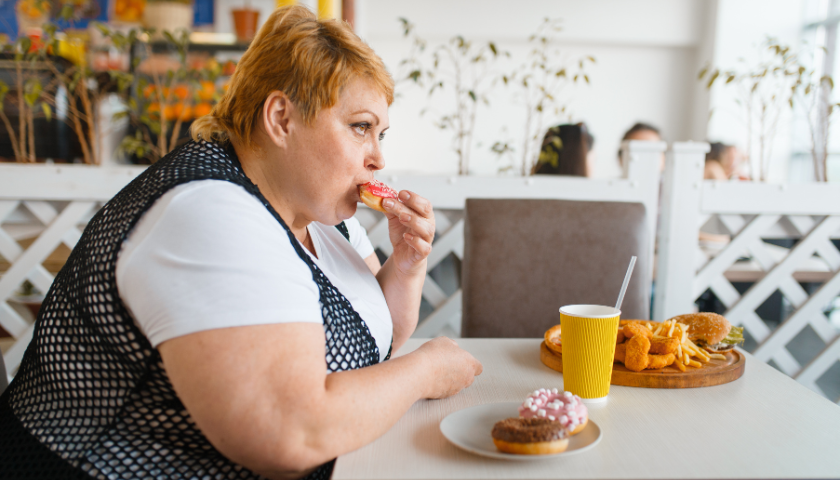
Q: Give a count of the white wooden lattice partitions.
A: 2